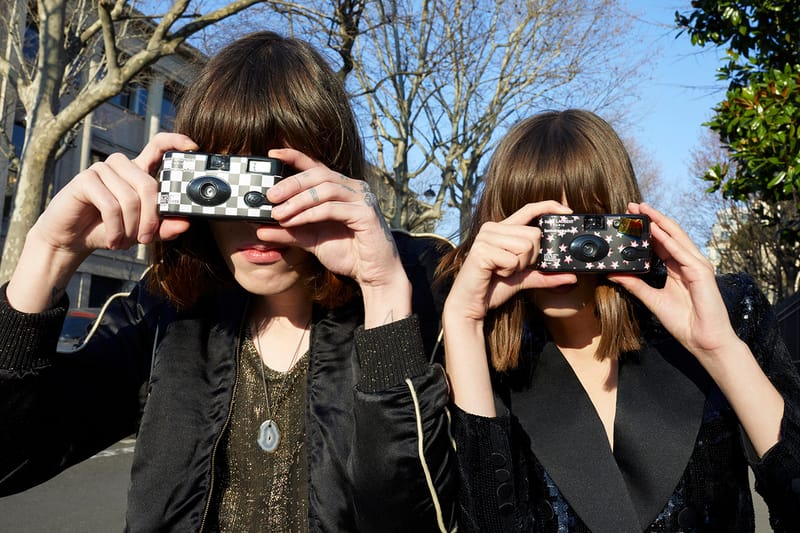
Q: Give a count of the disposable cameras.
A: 2